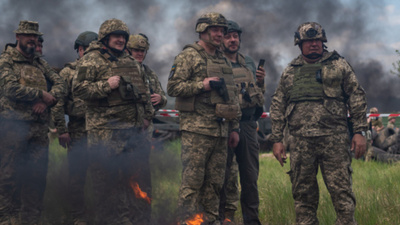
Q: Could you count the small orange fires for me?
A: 2